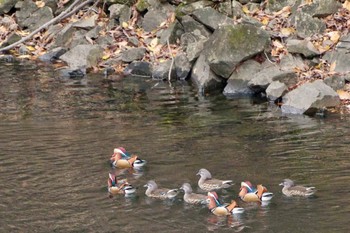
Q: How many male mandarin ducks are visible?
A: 4